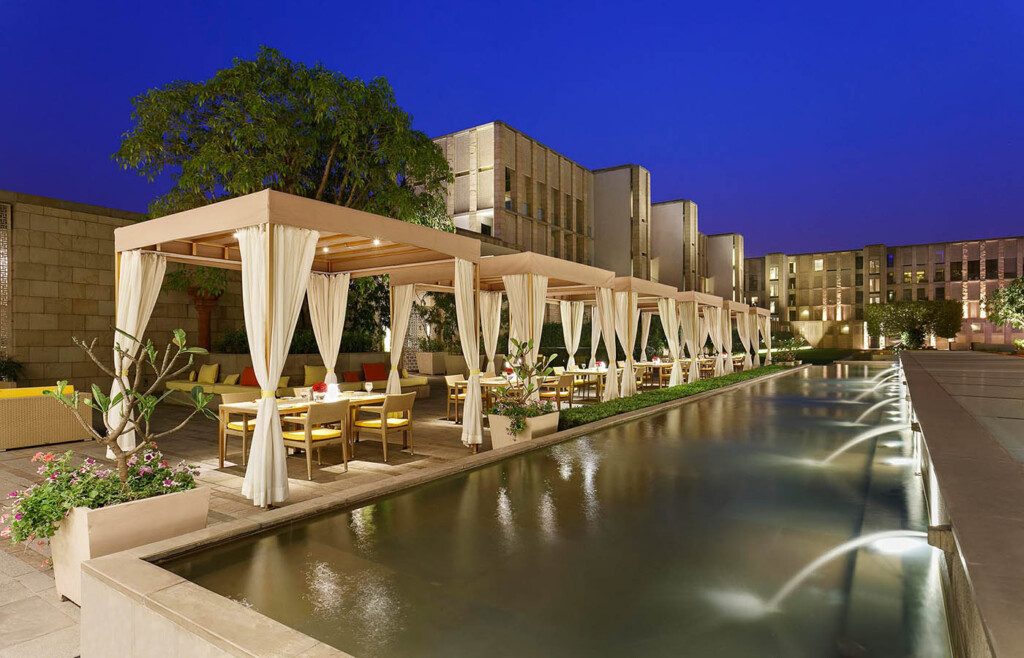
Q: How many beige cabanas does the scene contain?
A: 6